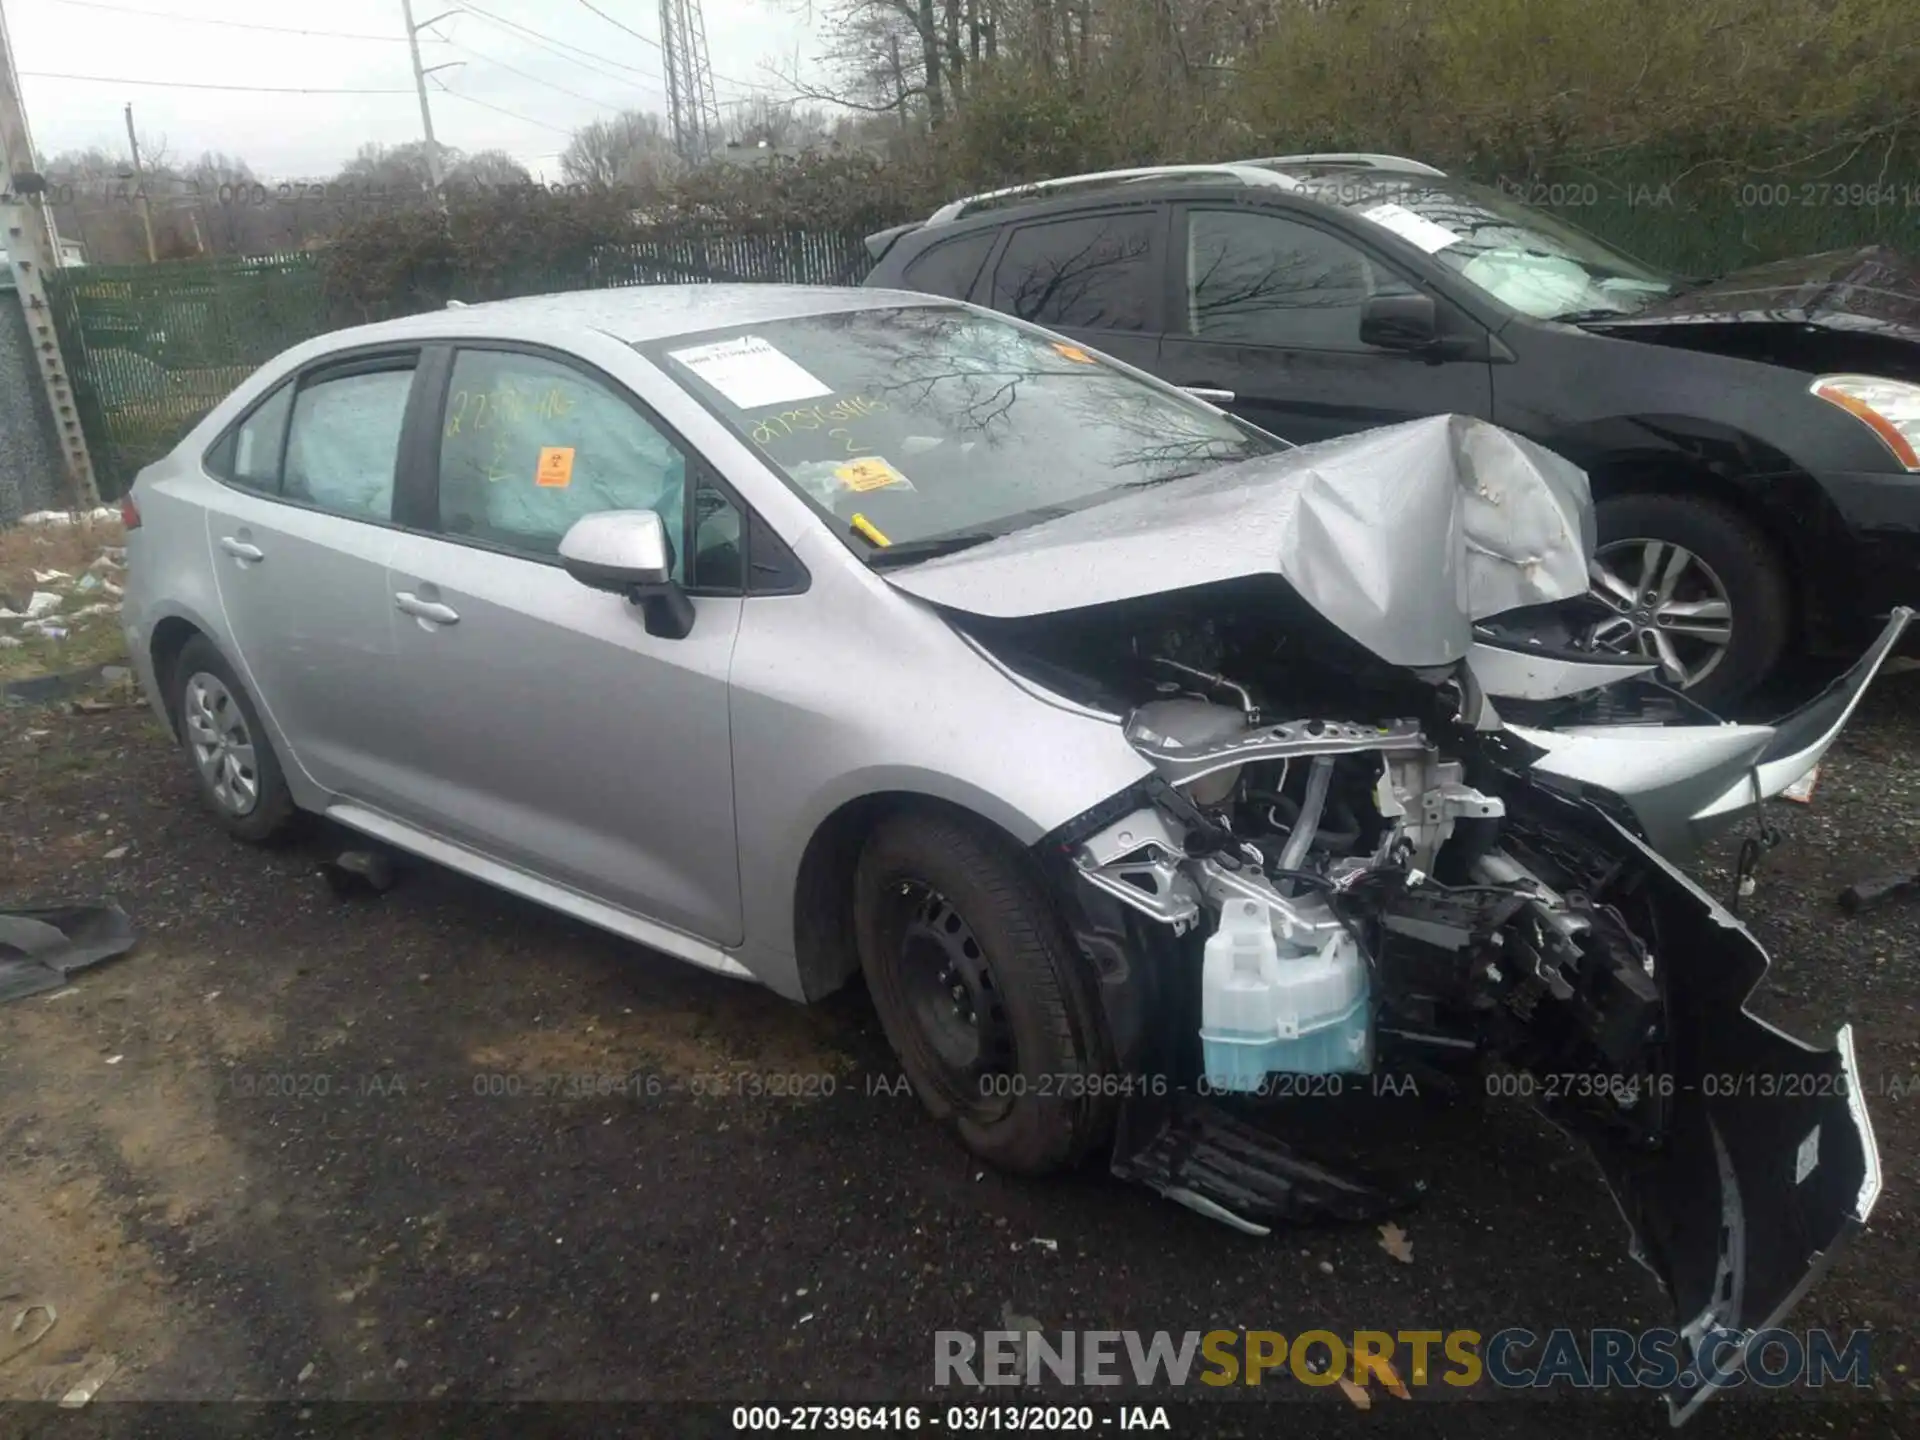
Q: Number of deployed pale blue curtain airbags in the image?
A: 2